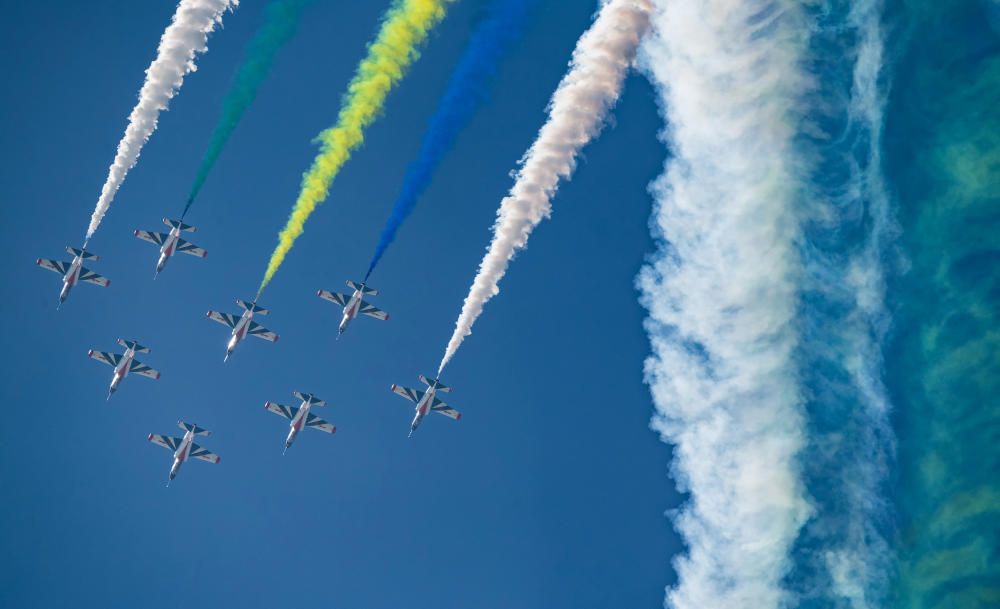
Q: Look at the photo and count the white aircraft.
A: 8